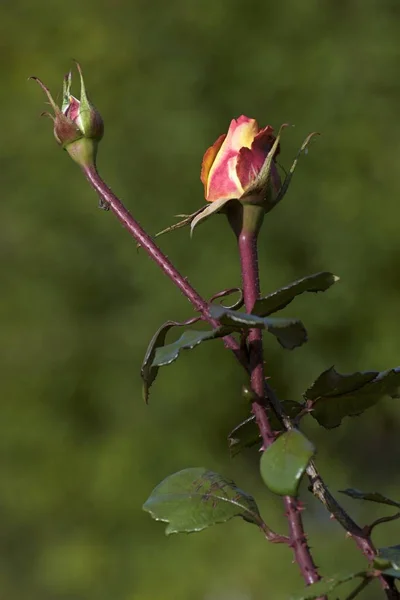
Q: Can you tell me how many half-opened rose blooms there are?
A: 1